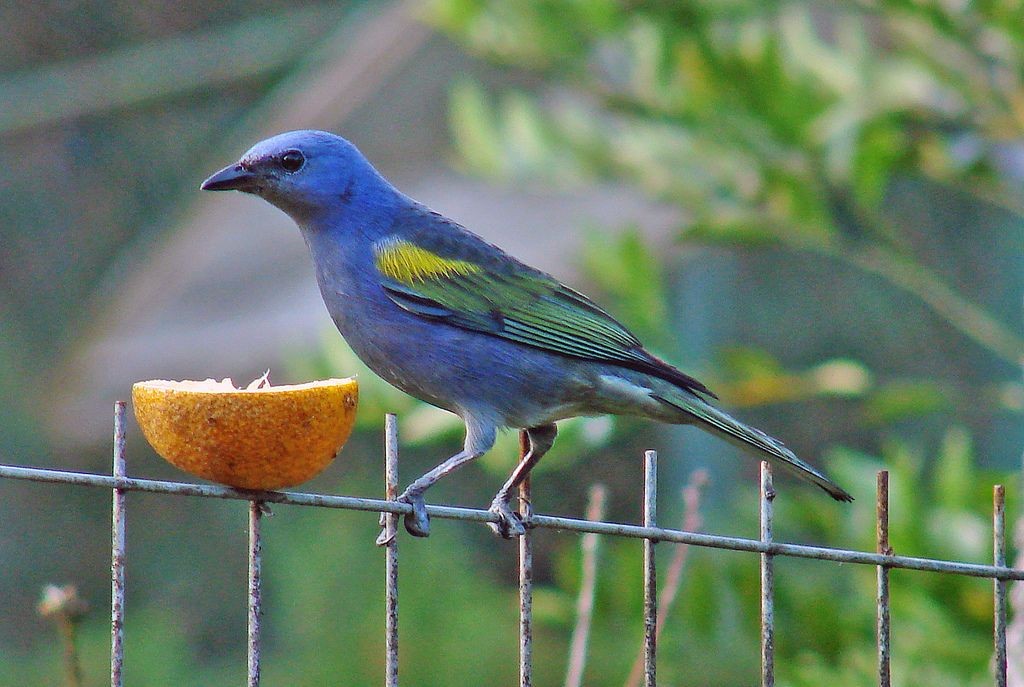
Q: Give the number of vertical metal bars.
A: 8